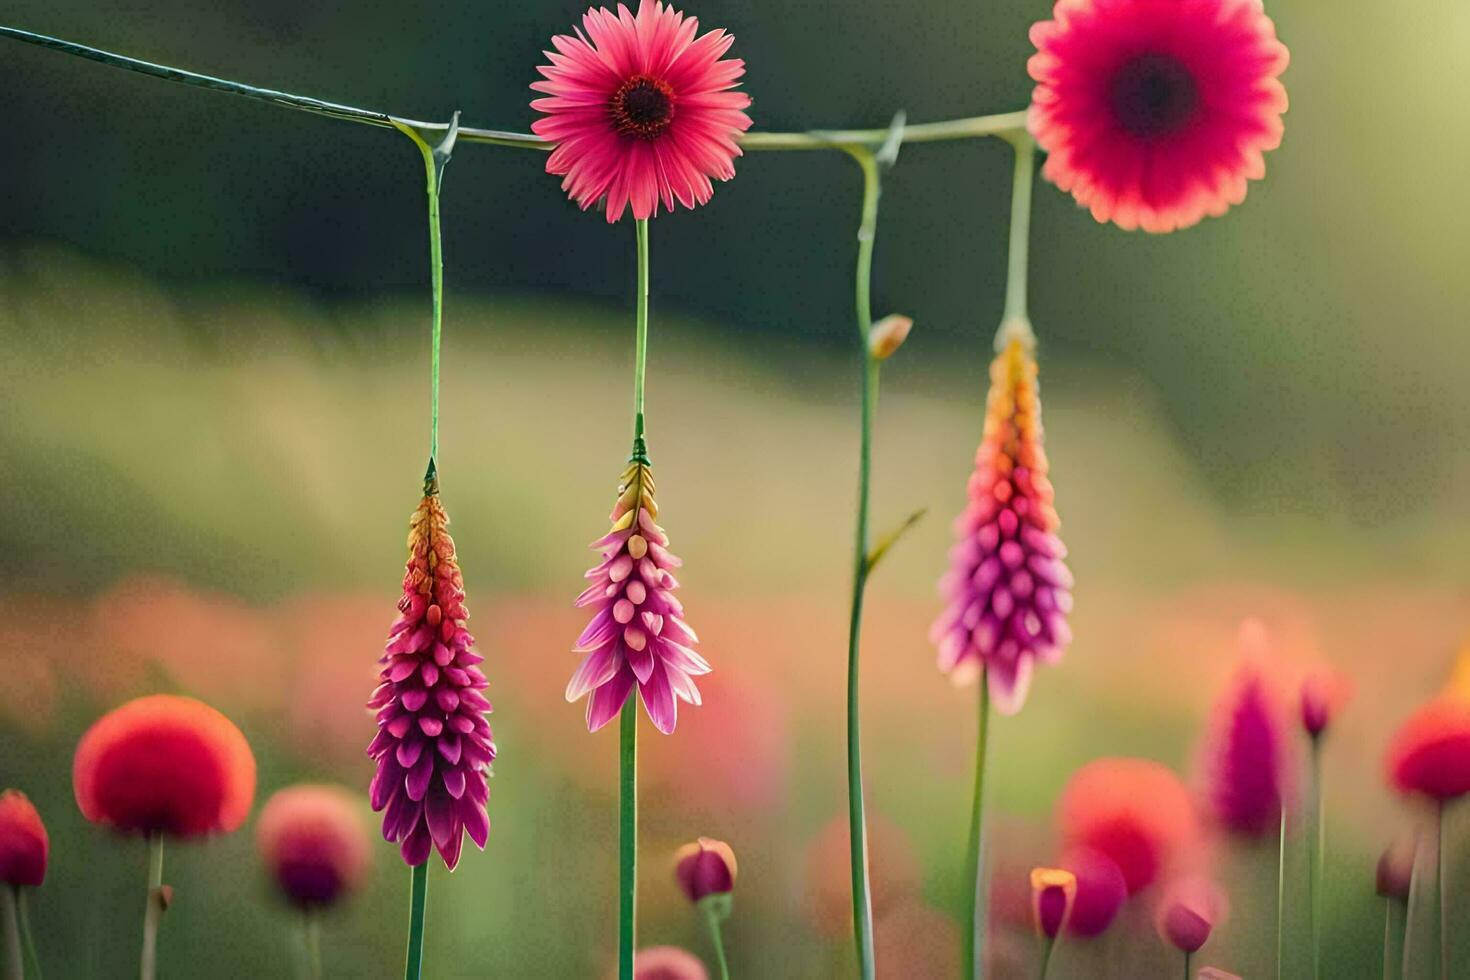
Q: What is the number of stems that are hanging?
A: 4